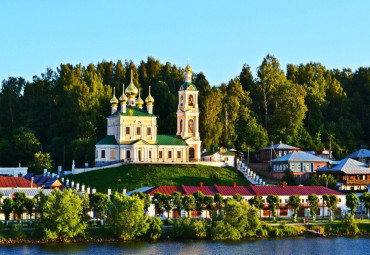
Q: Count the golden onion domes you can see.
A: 6